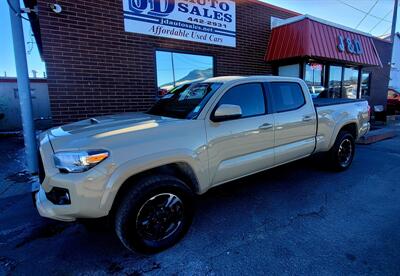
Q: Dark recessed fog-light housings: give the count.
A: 1